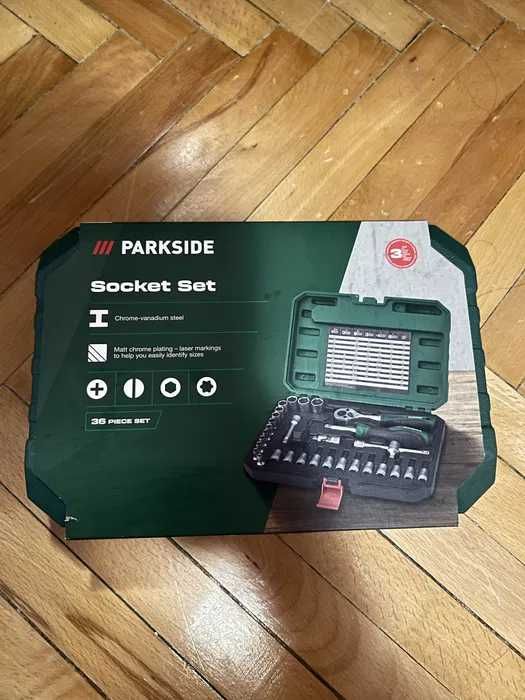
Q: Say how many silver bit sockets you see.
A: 12